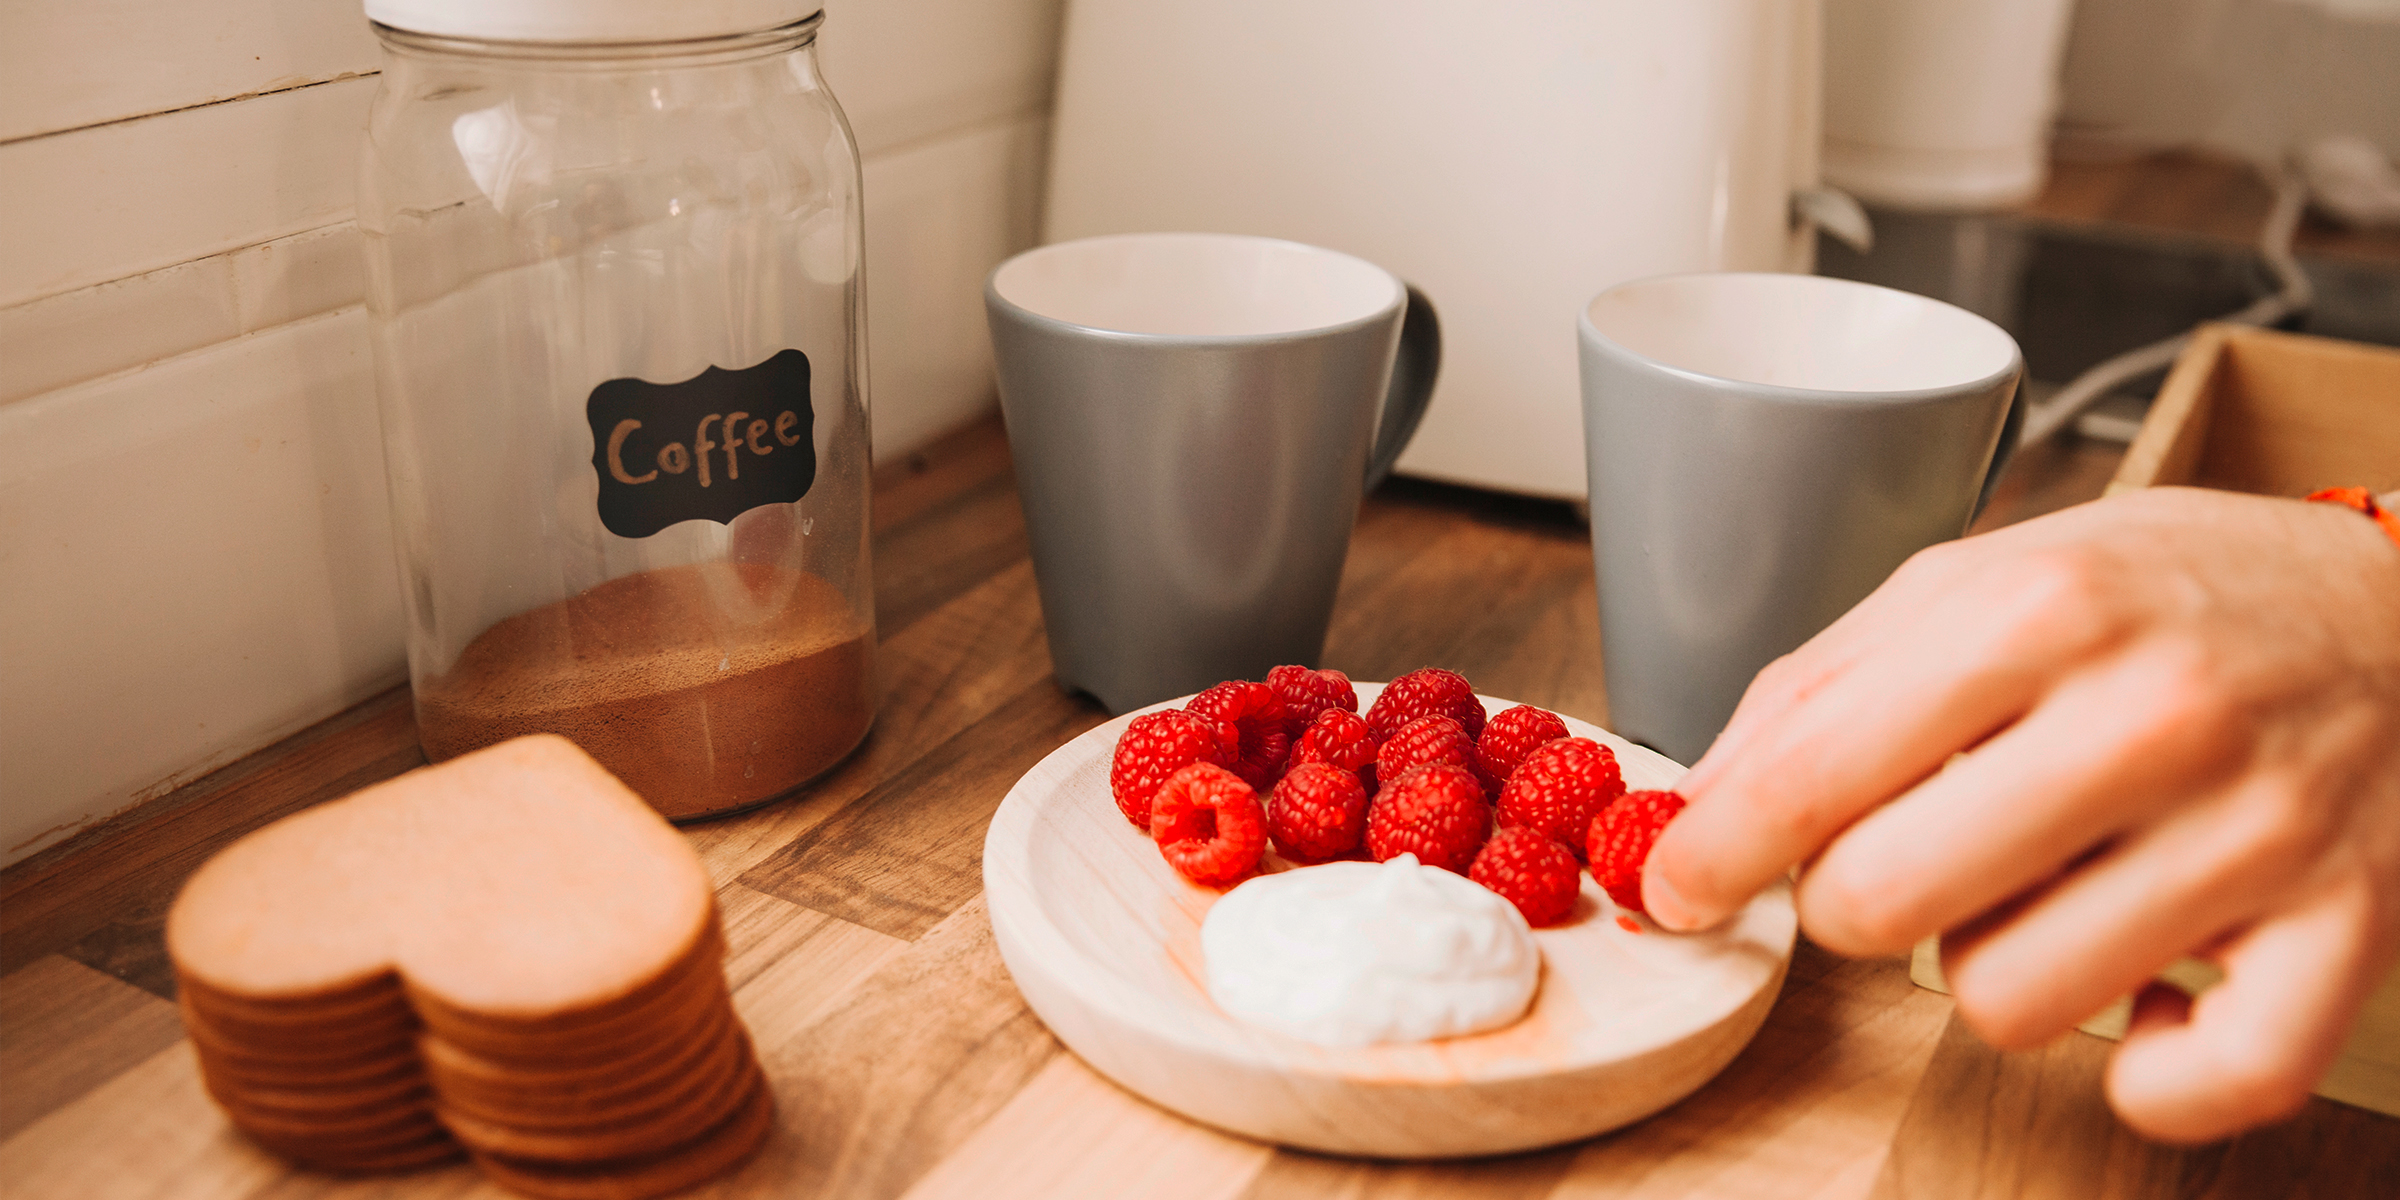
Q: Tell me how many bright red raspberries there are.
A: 13